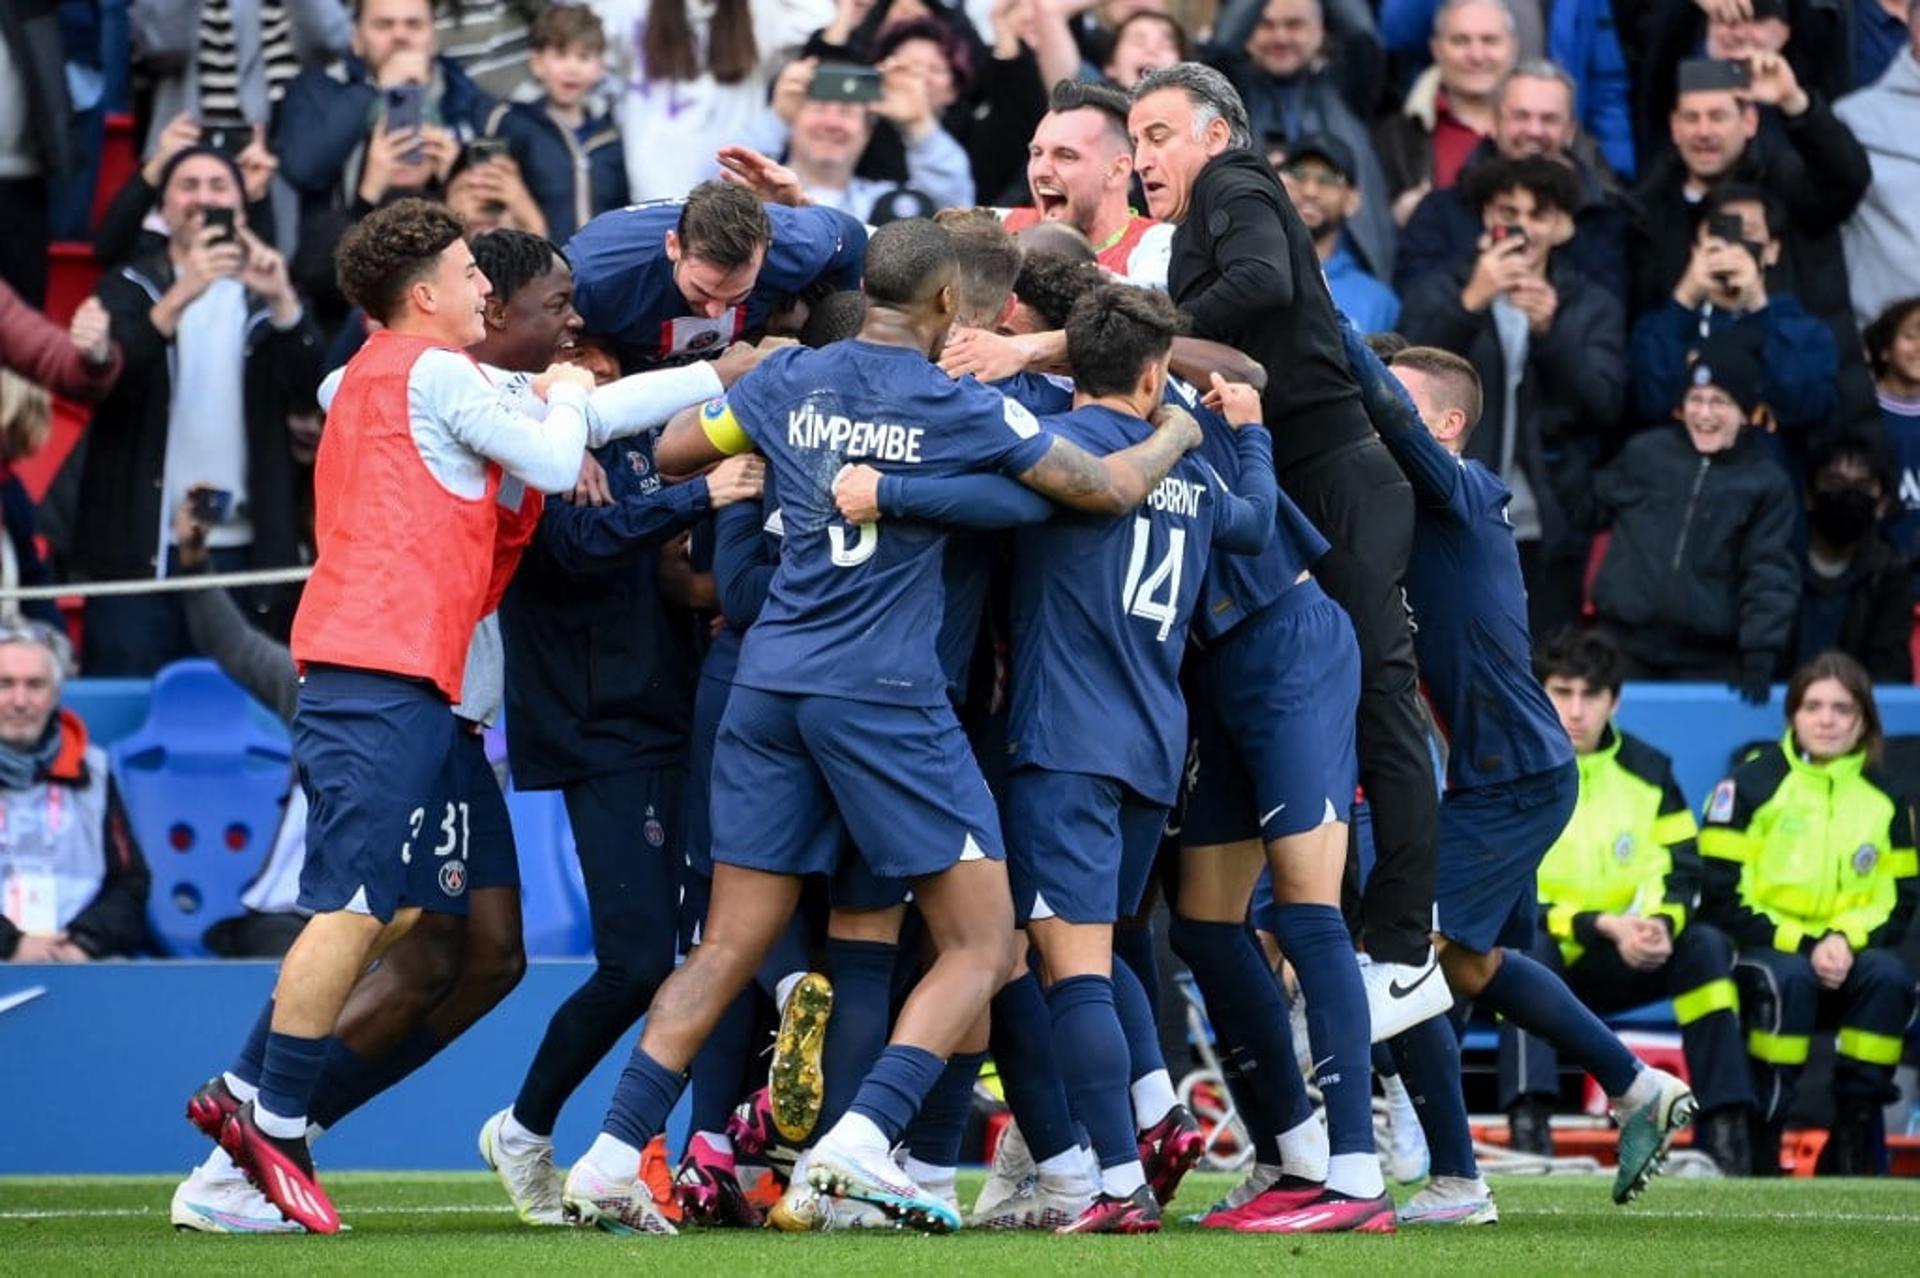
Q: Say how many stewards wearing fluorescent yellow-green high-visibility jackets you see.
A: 2